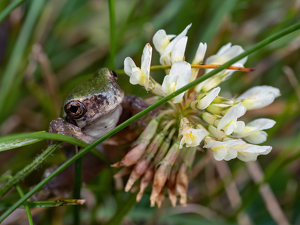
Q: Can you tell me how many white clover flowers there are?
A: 1